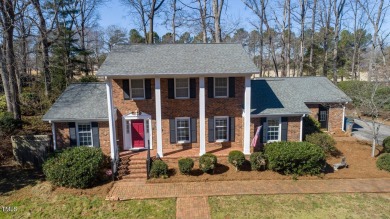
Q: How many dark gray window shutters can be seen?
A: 14